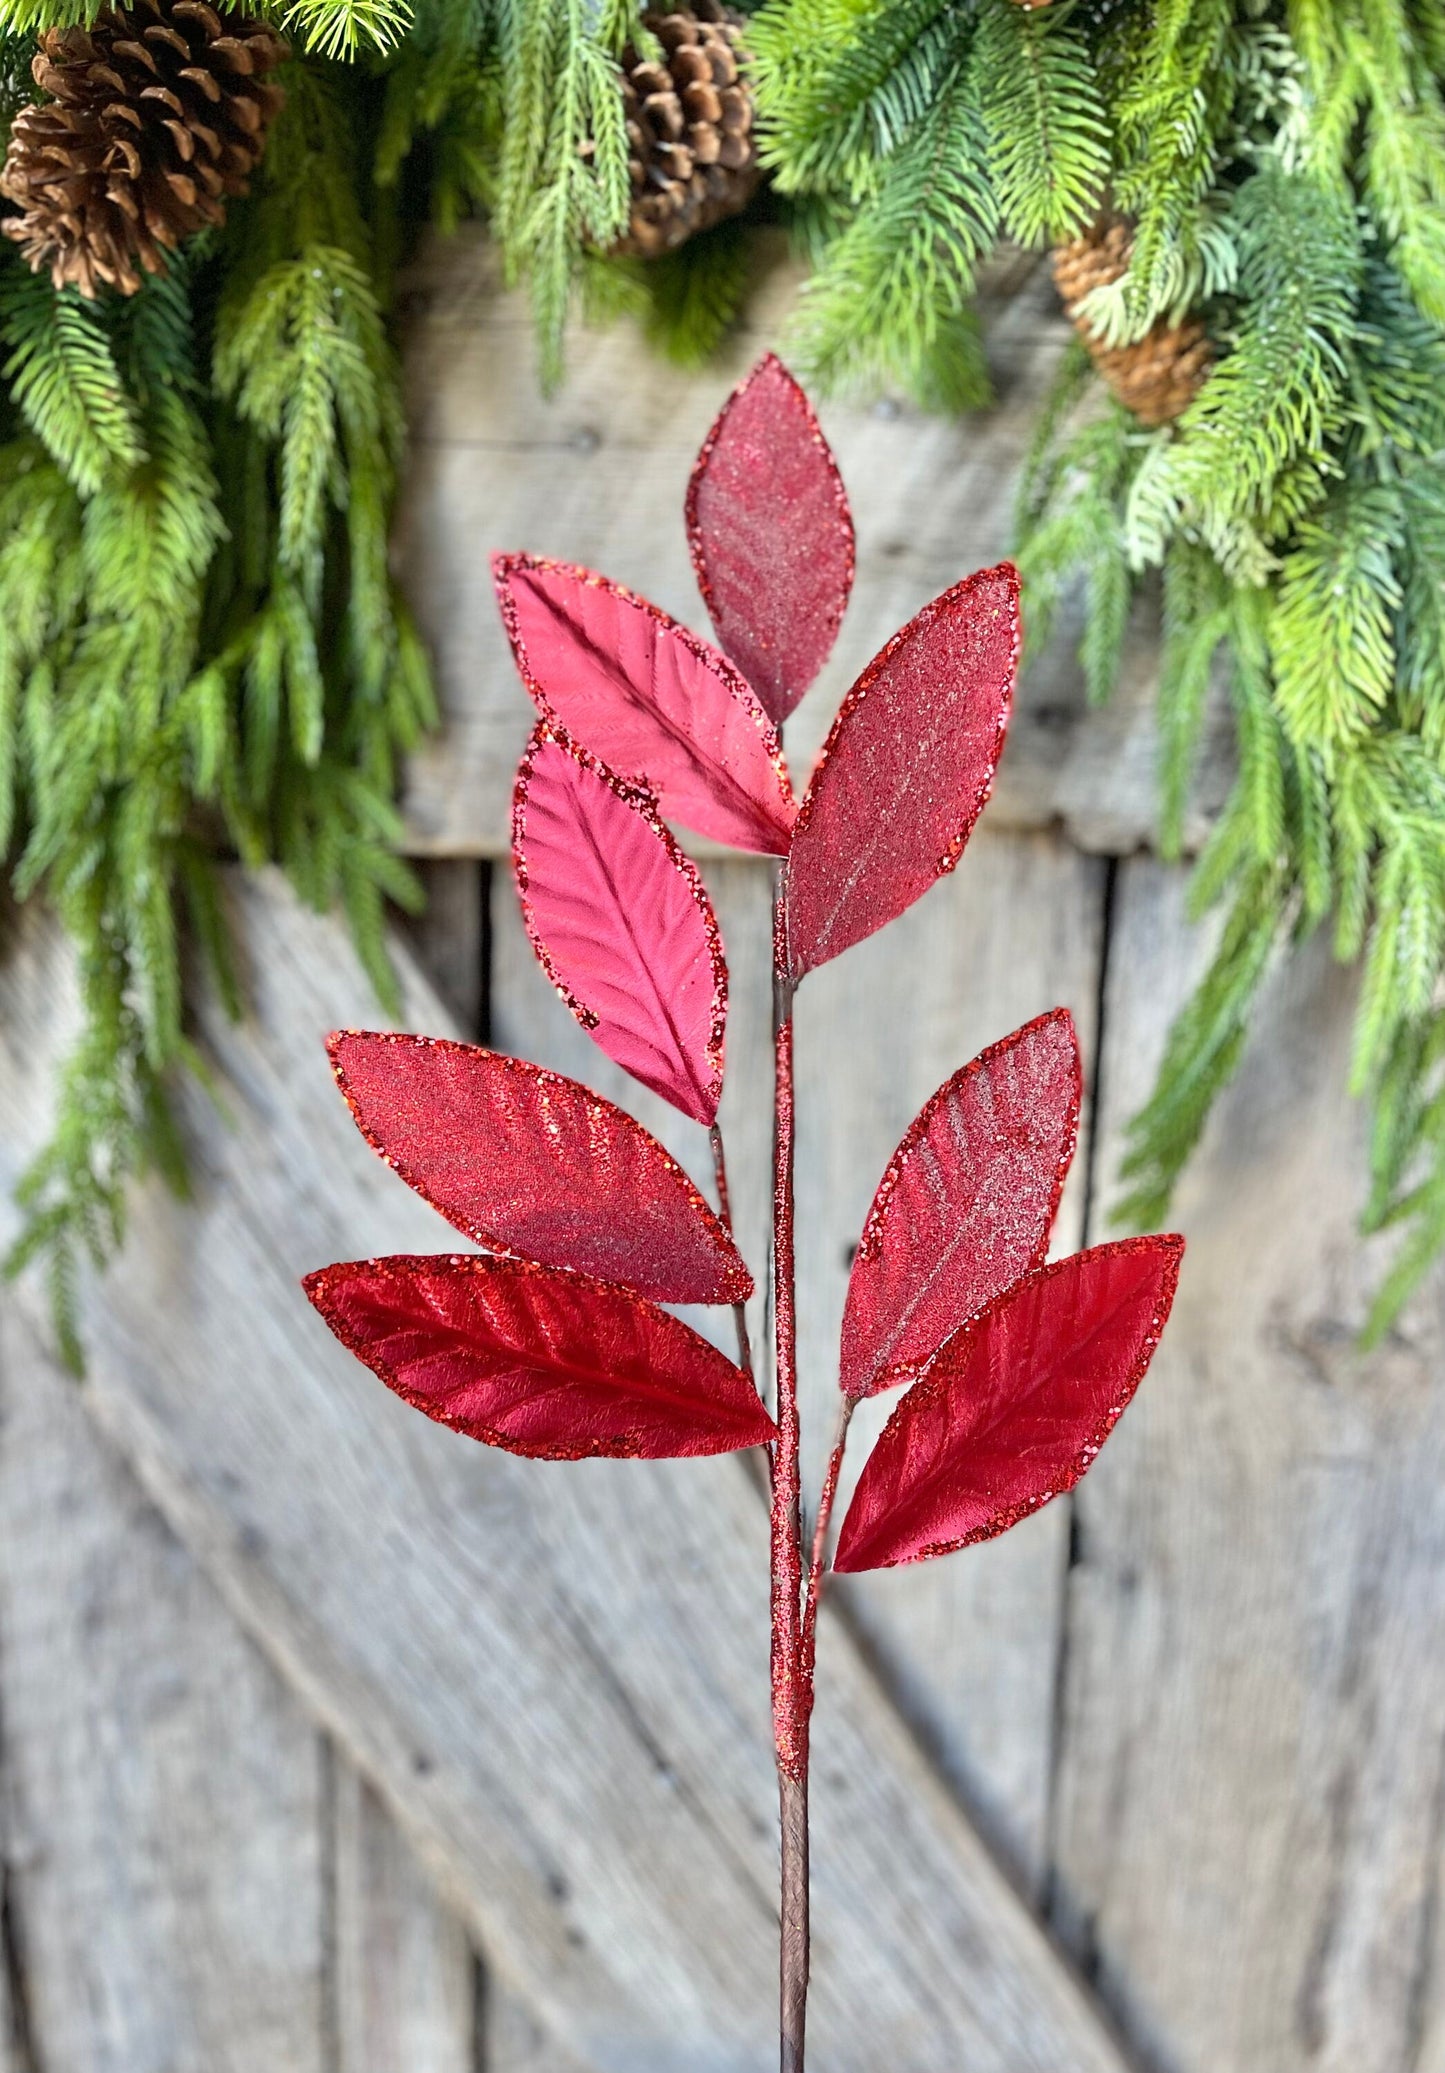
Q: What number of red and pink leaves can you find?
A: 8